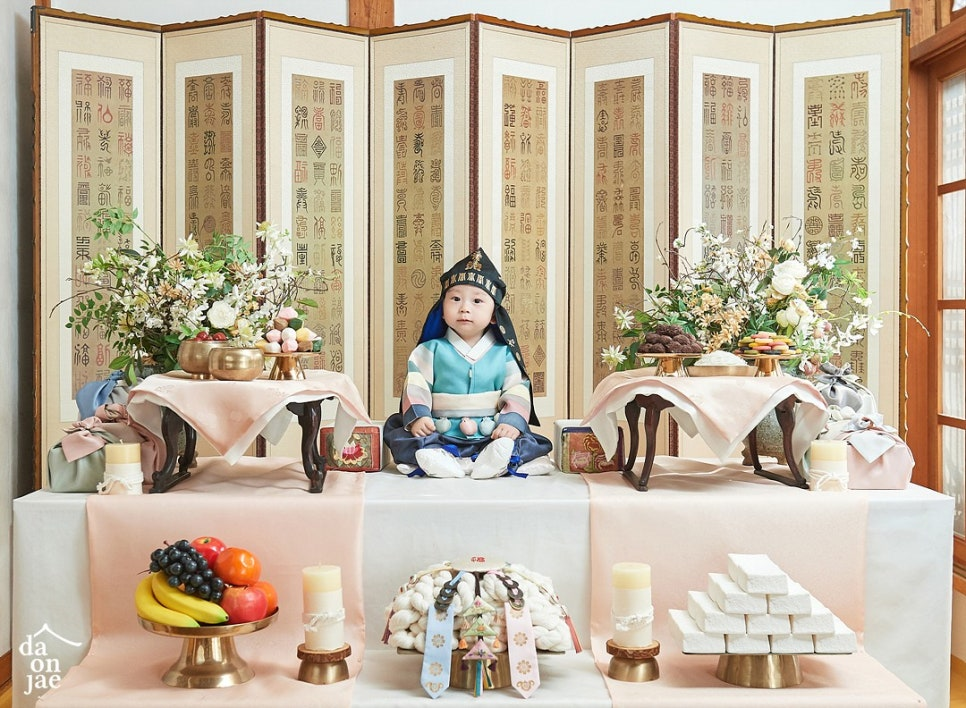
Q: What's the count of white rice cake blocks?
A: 10